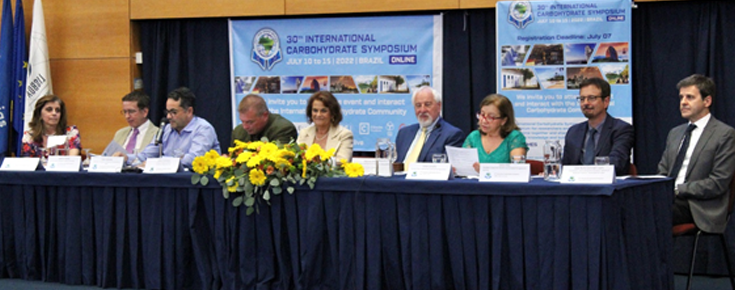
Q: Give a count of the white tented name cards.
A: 8